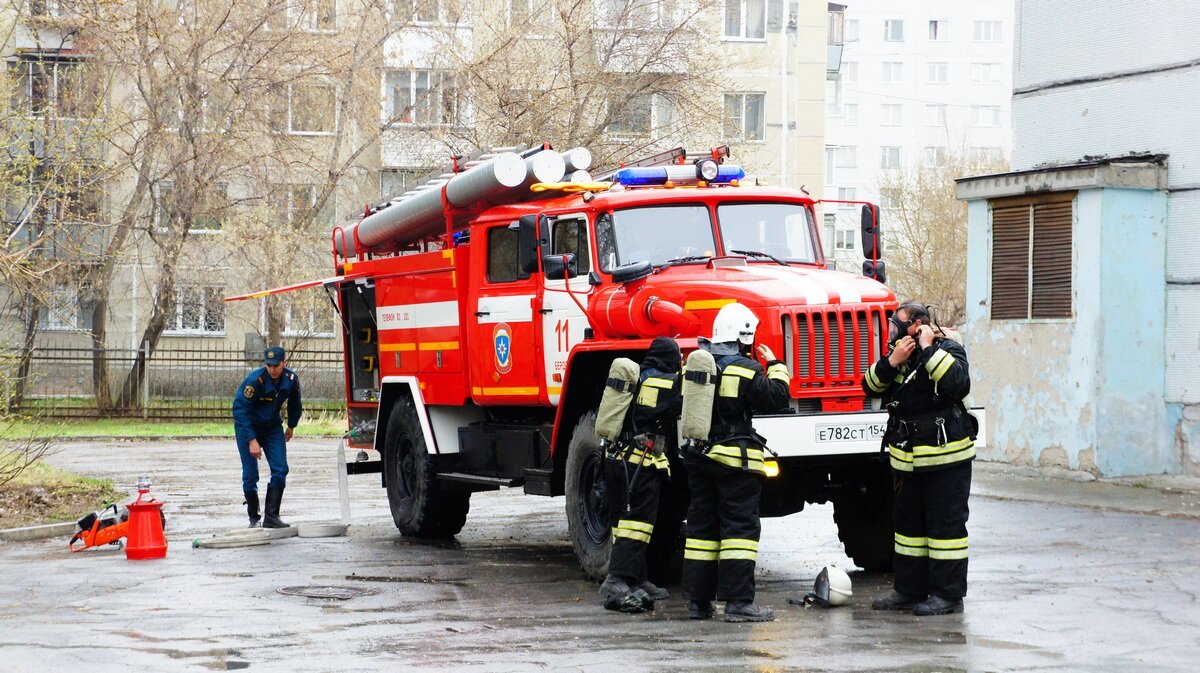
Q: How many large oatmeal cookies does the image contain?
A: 0